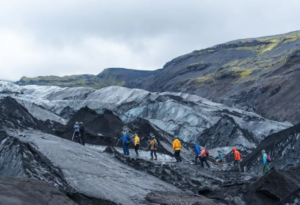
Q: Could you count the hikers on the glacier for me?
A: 11